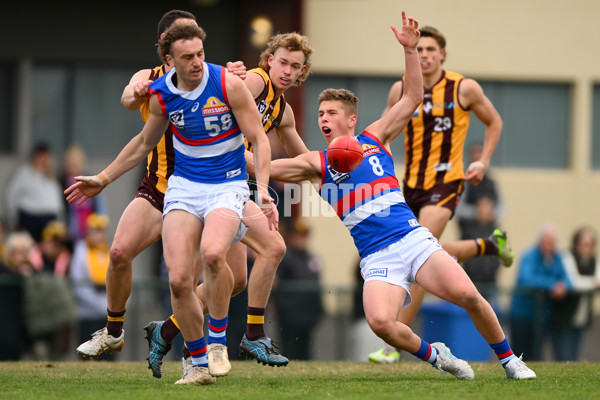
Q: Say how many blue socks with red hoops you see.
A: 4